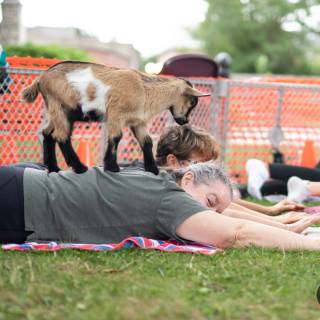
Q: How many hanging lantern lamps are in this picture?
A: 0